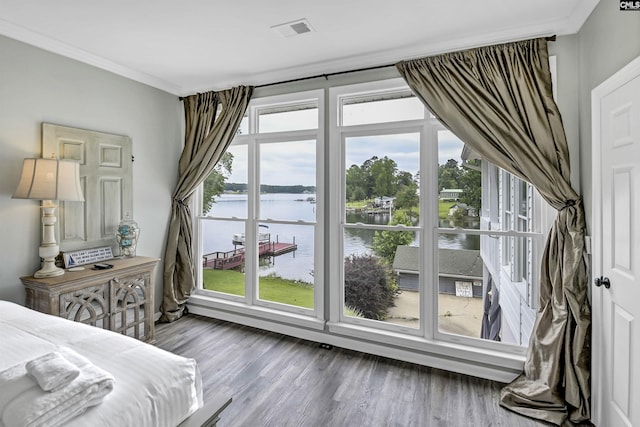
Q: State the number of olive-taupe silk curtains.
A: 2